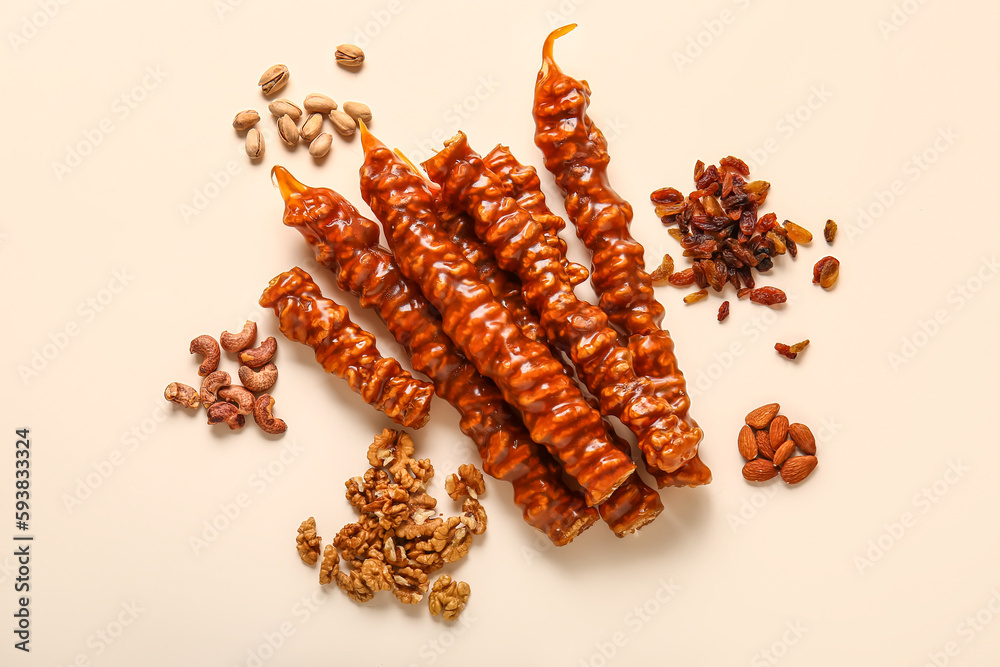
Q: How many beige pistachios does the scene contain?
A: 11